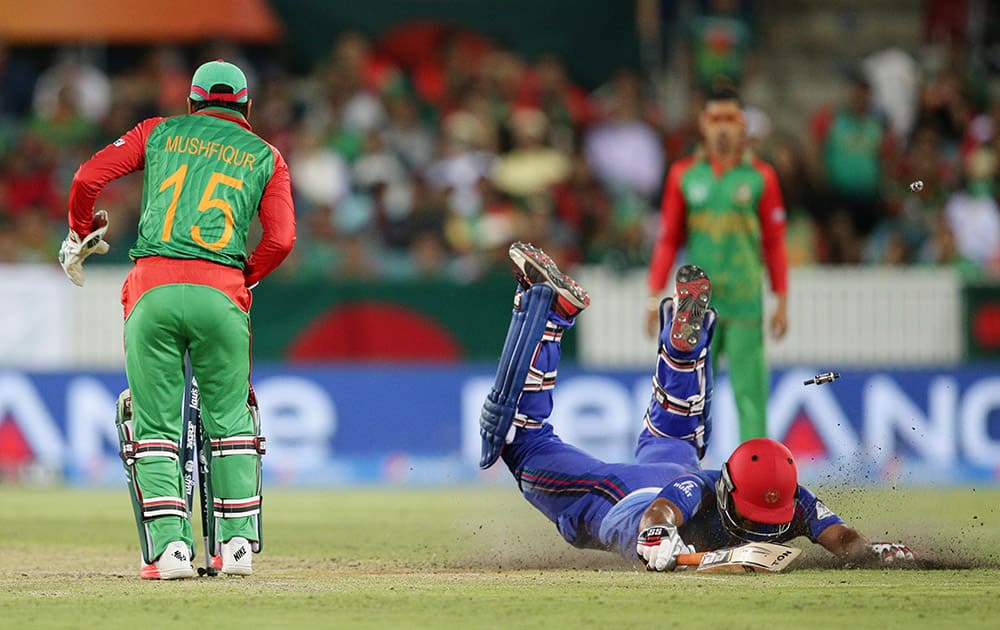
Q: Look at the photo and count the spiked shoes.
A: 2